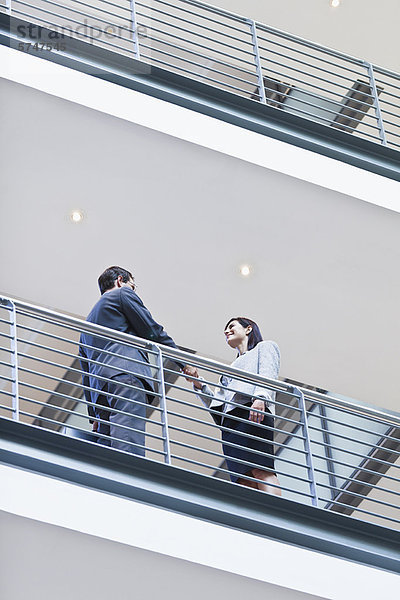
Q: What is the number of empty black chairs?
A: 0